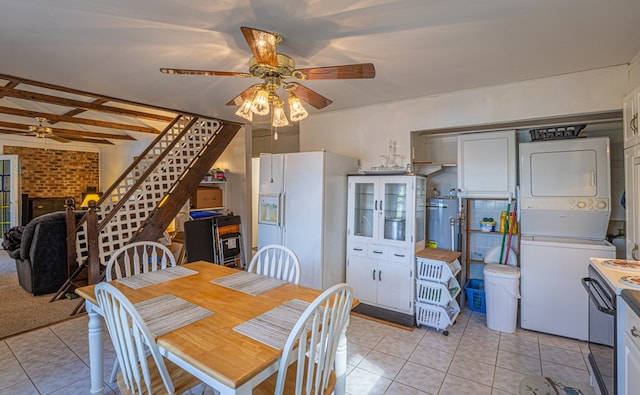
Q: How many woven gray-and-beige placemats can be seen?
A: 4